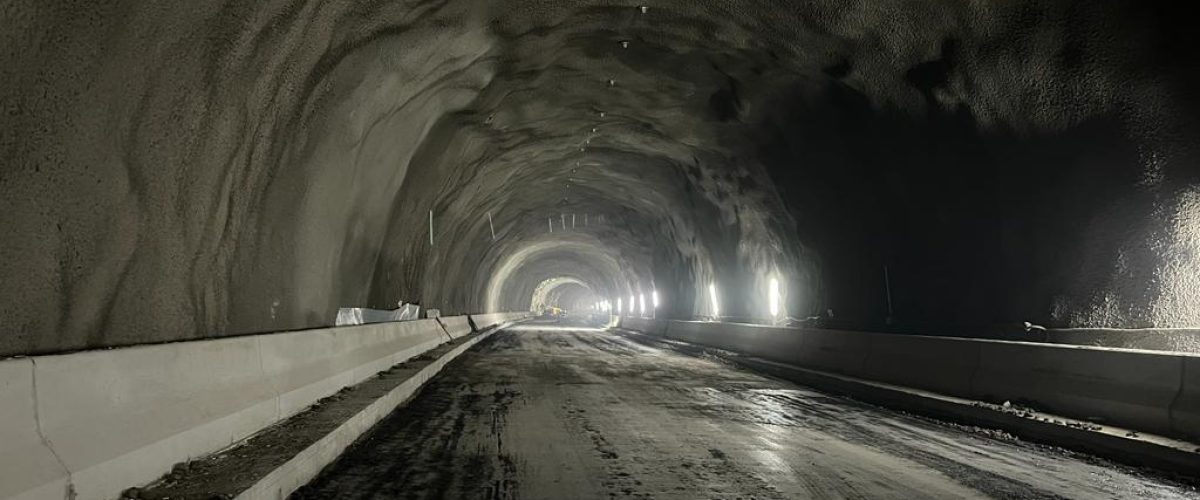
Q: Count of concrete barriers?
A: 2